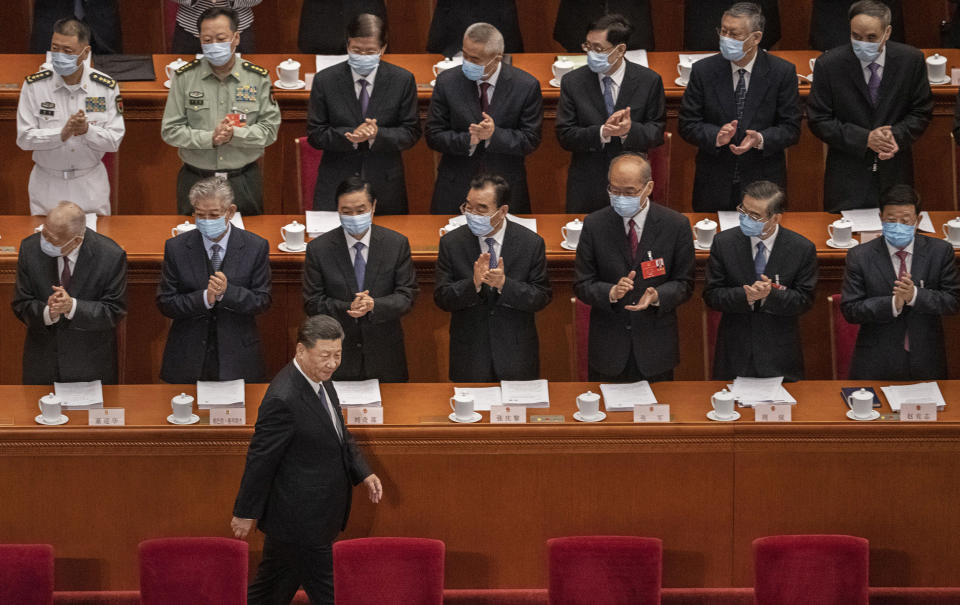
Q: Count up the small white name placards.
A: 7